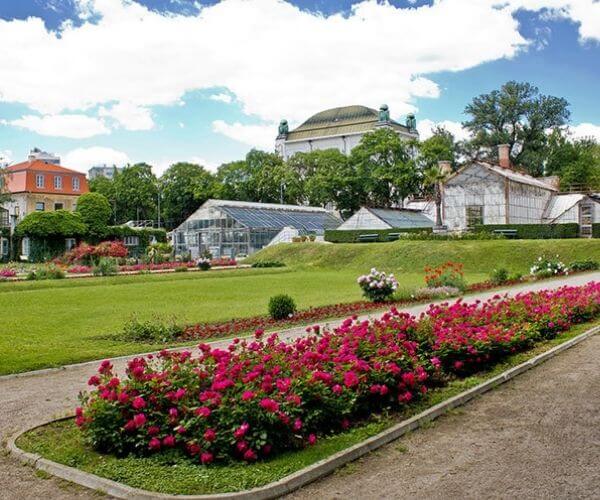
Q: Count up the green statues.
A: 3